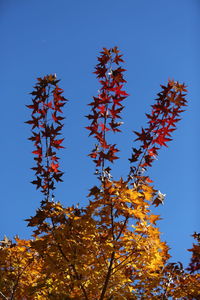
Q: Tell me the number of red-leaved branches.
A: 3